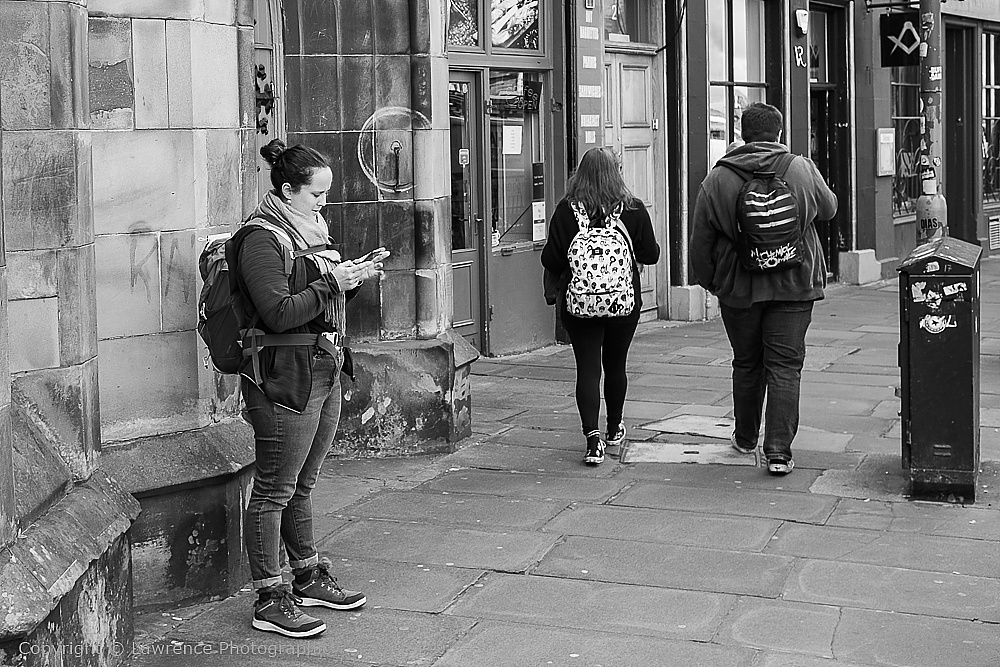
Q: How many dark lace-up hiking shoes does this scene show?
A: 2